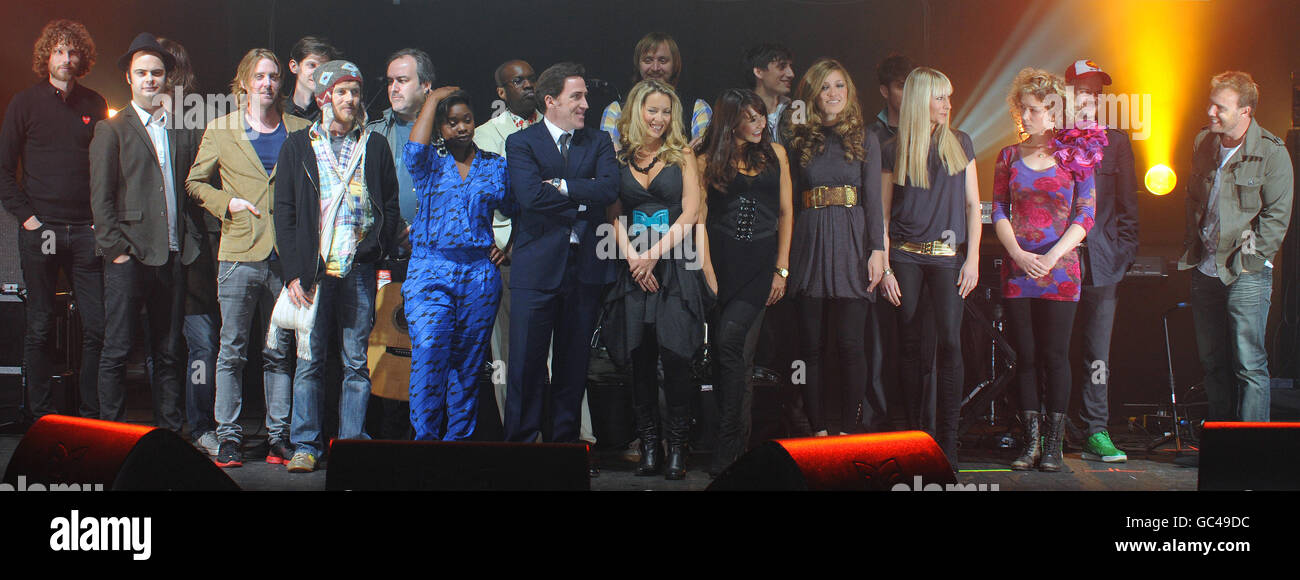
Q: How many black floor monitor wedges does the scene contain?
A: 4